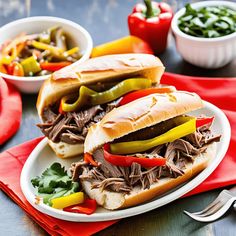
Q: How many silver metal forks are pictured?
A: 1